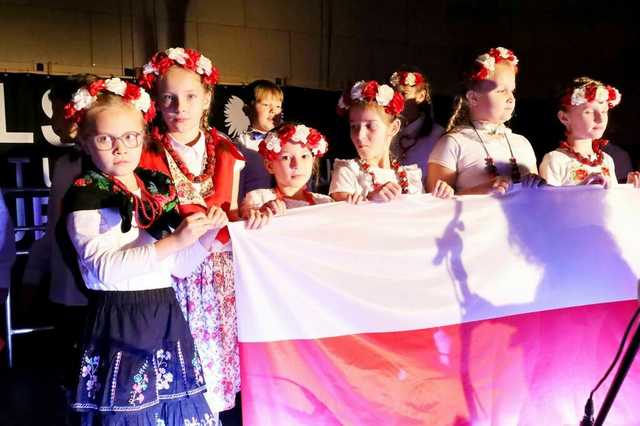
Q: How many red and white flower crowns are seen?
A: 7